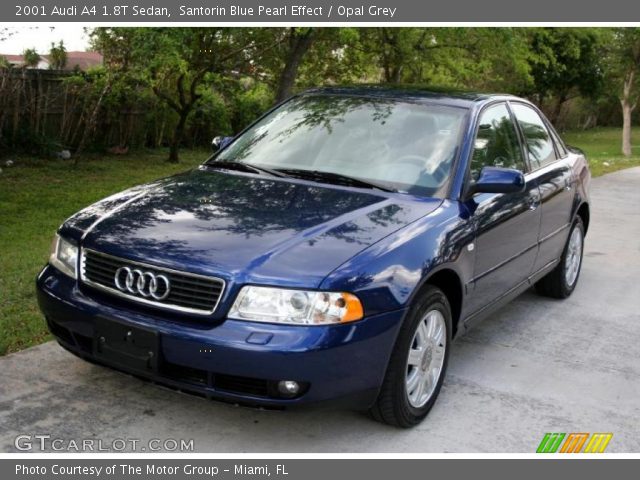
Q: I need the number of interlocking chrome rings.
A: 4